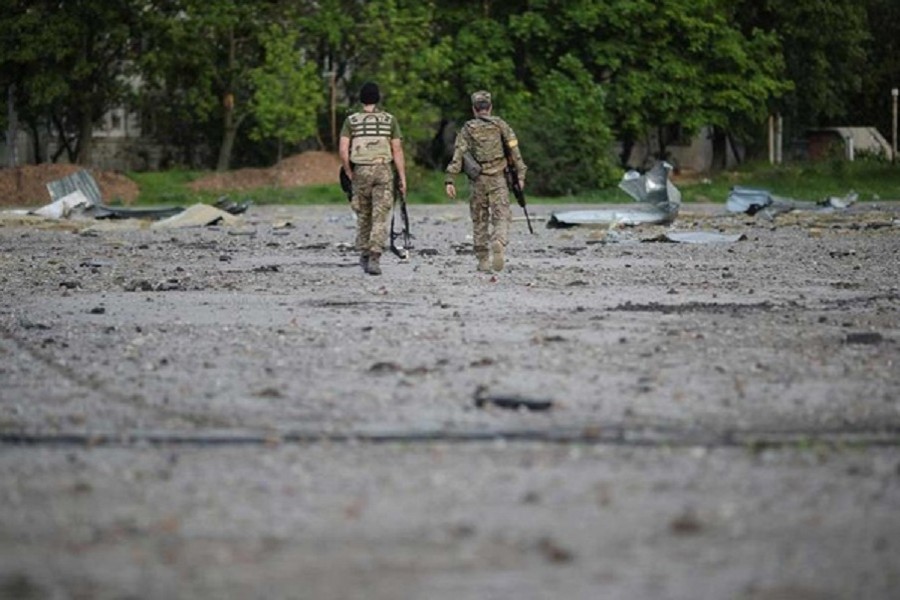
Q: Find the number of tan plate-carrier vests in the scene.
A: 1